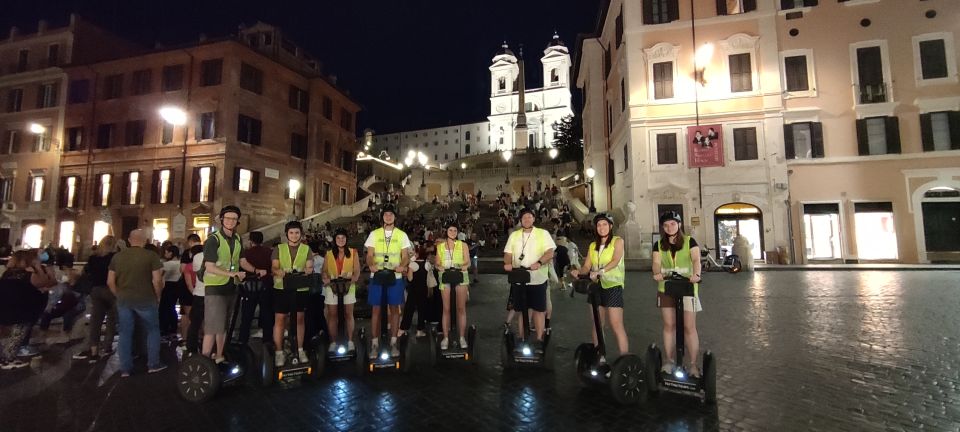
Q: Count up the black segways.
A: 8